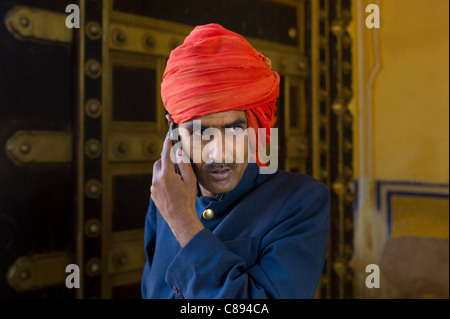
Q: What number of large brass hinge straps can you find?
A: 3